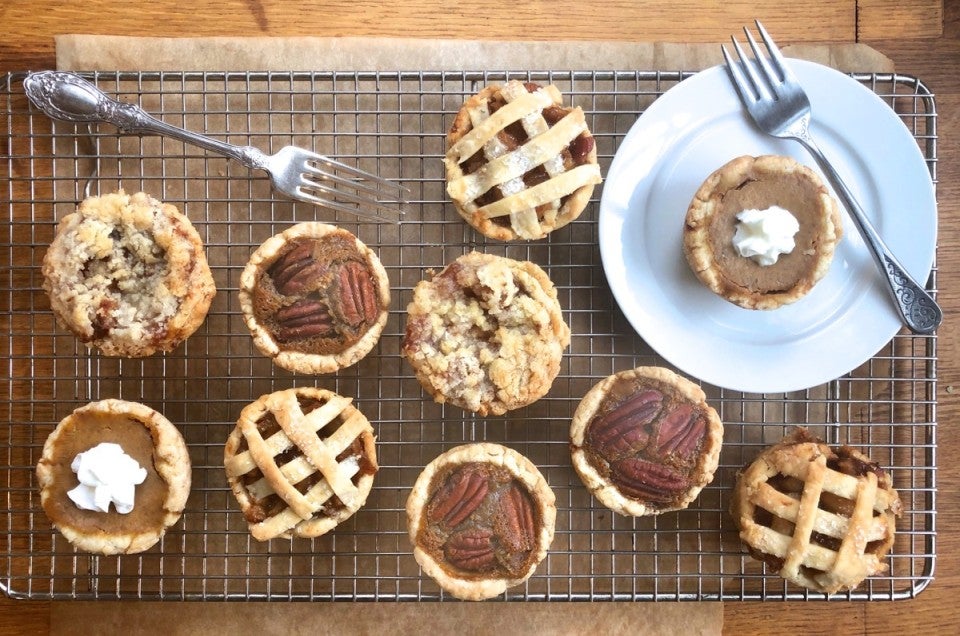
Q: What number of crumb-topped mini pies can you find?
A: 2